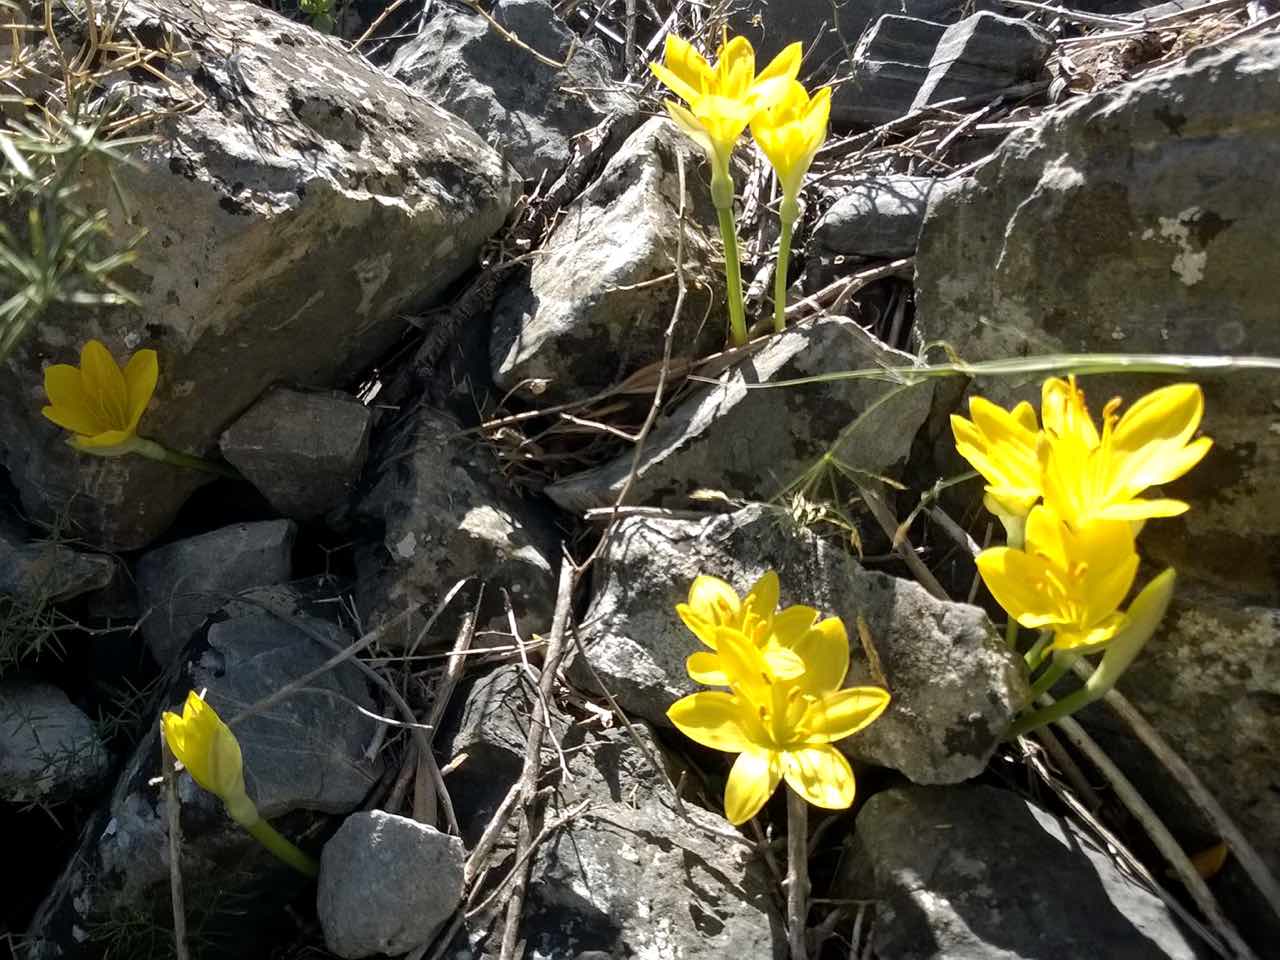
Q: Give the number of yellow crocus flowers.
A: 9